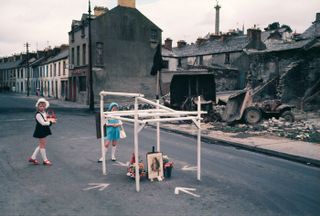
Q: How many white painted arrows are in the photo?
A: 4